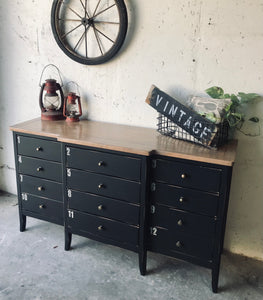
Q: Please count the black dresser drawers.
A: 12